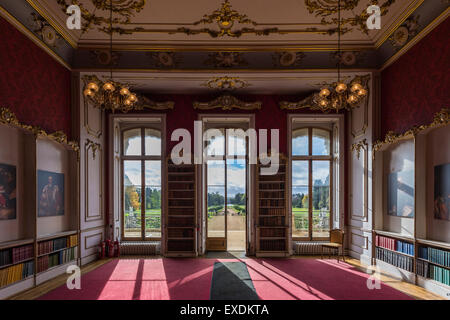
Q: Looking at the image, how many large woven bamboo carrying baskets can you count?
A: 0